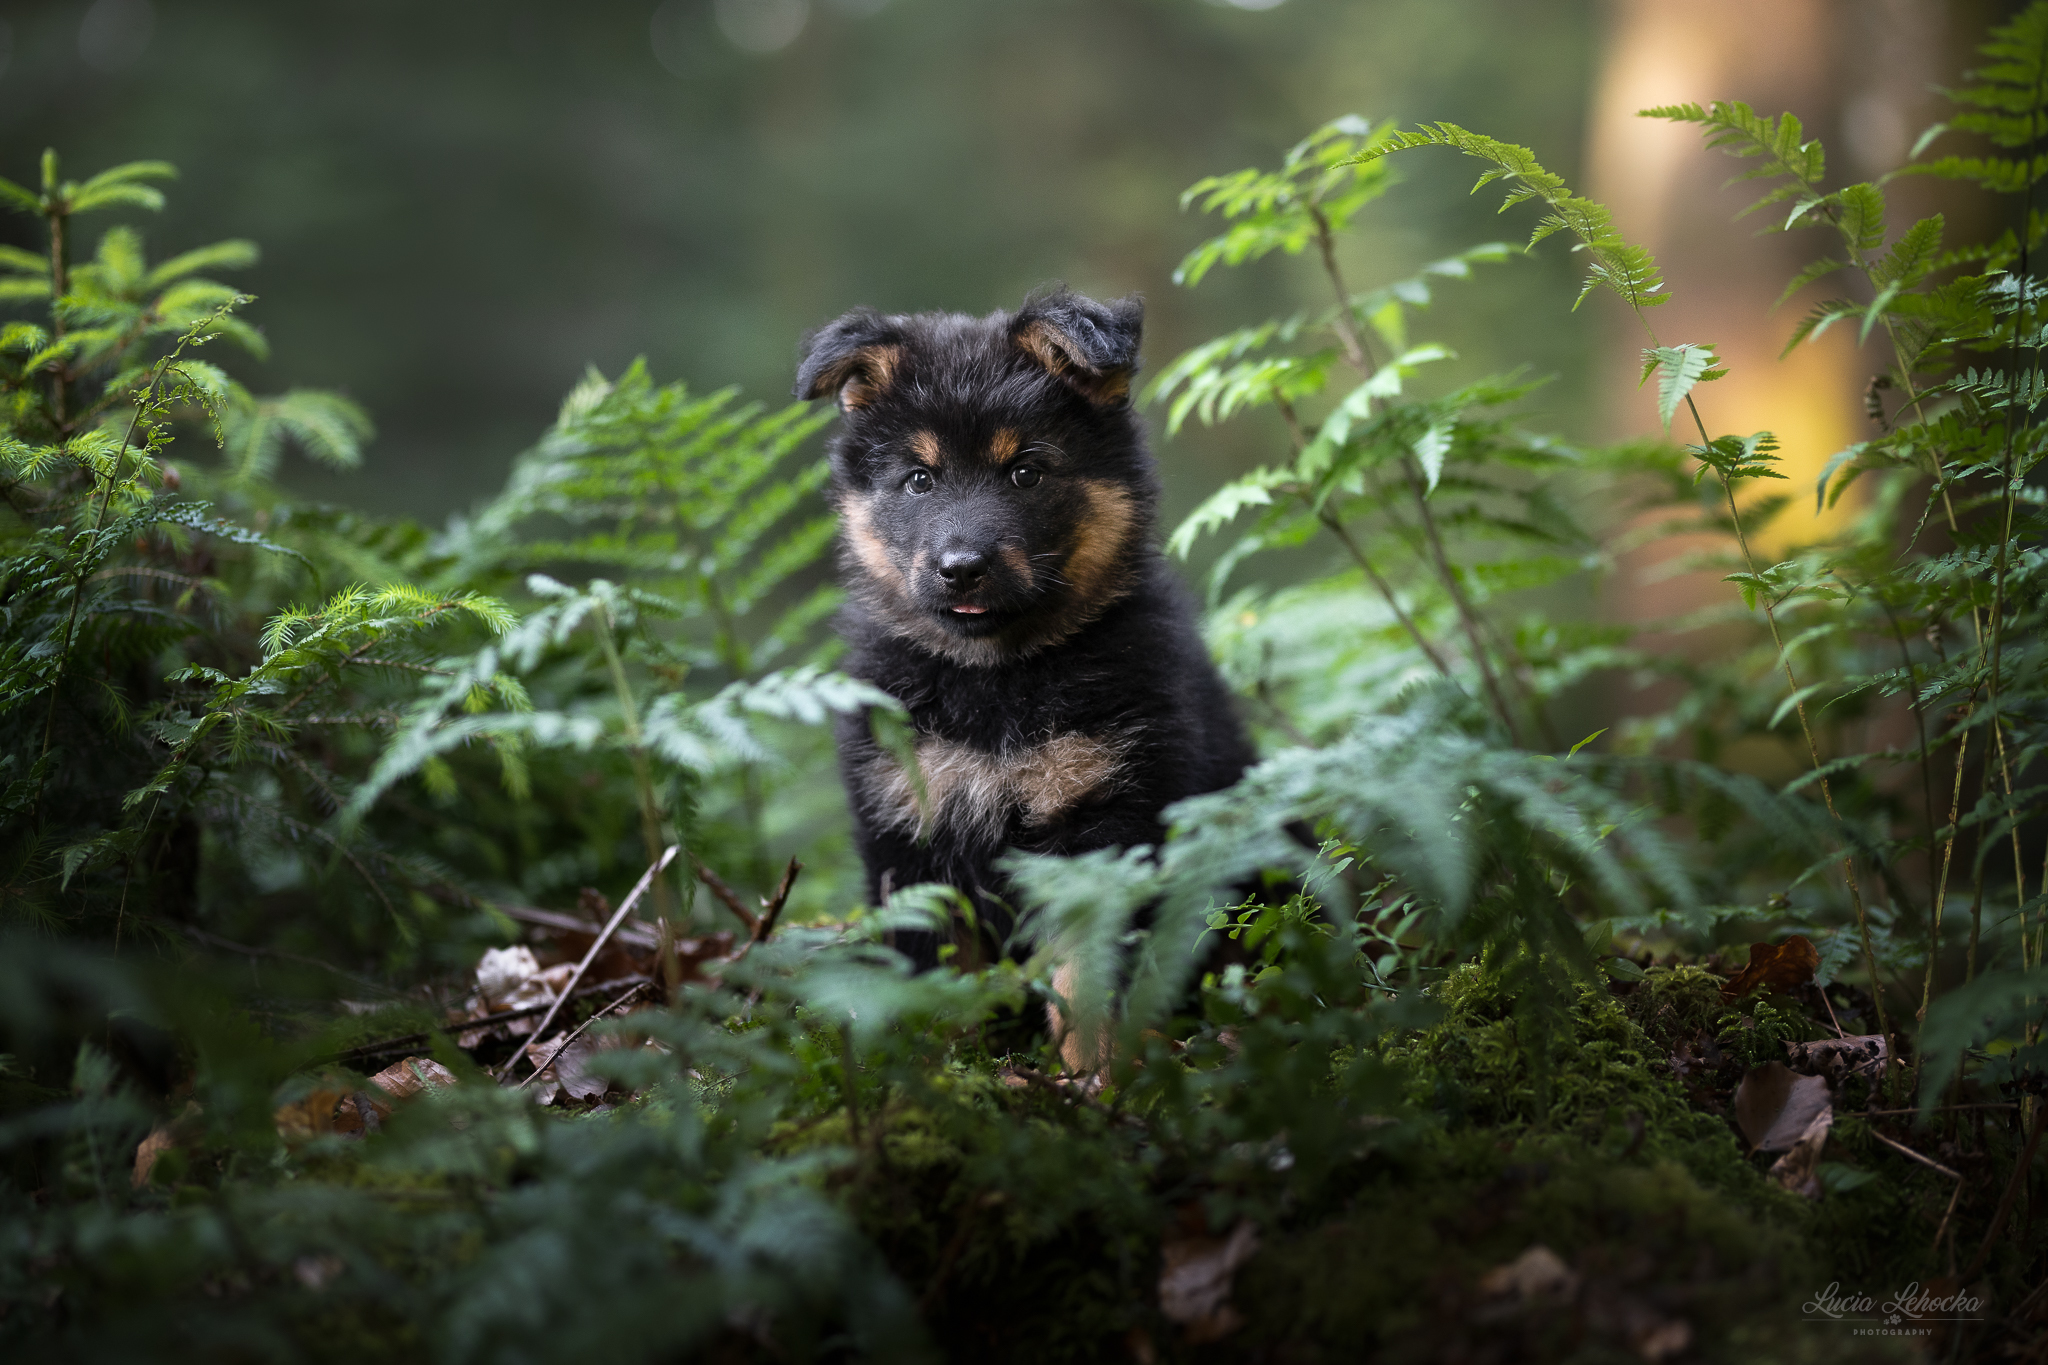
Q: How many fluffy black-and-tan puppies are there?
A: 1